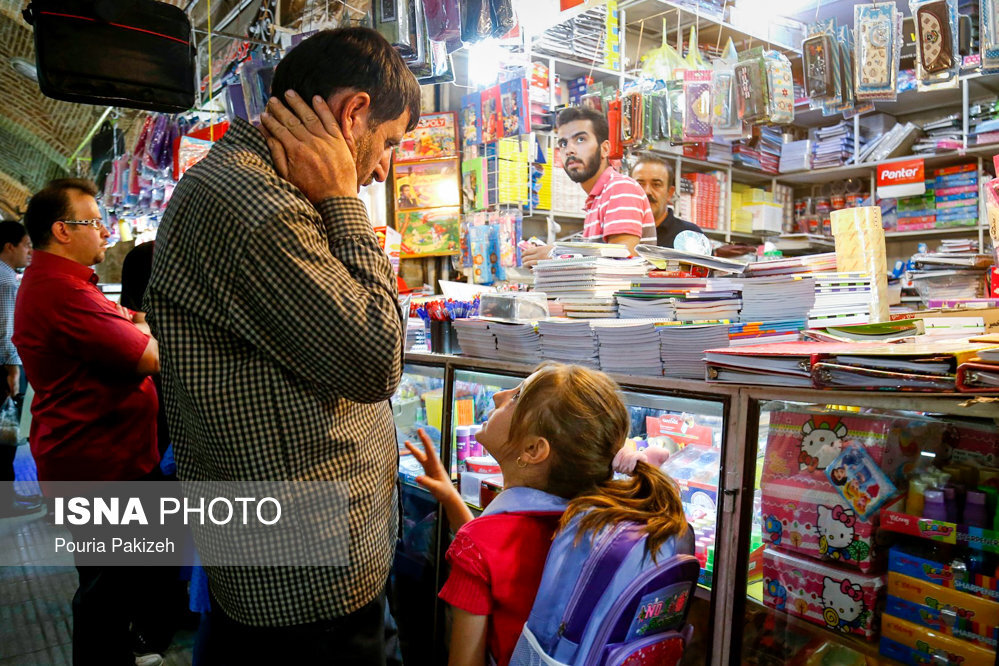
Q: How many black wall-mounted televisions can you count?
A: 0